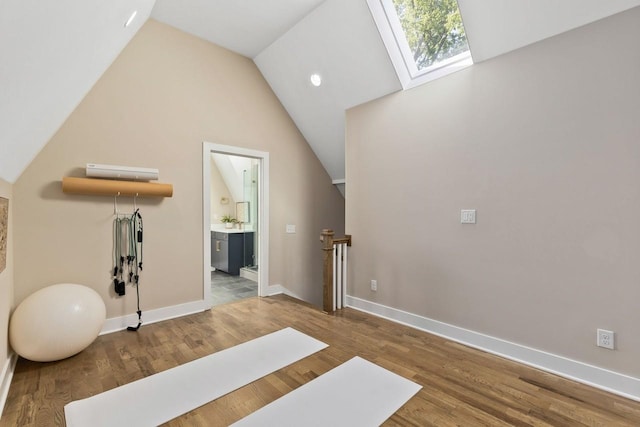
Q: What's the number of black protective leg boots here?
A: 0